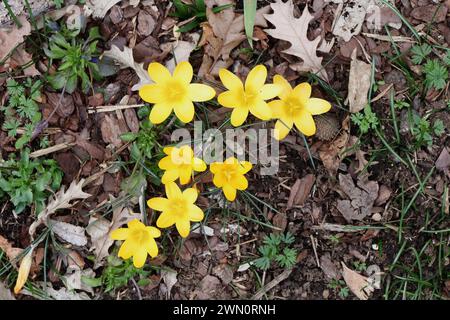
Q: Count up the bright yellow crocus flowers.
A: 7